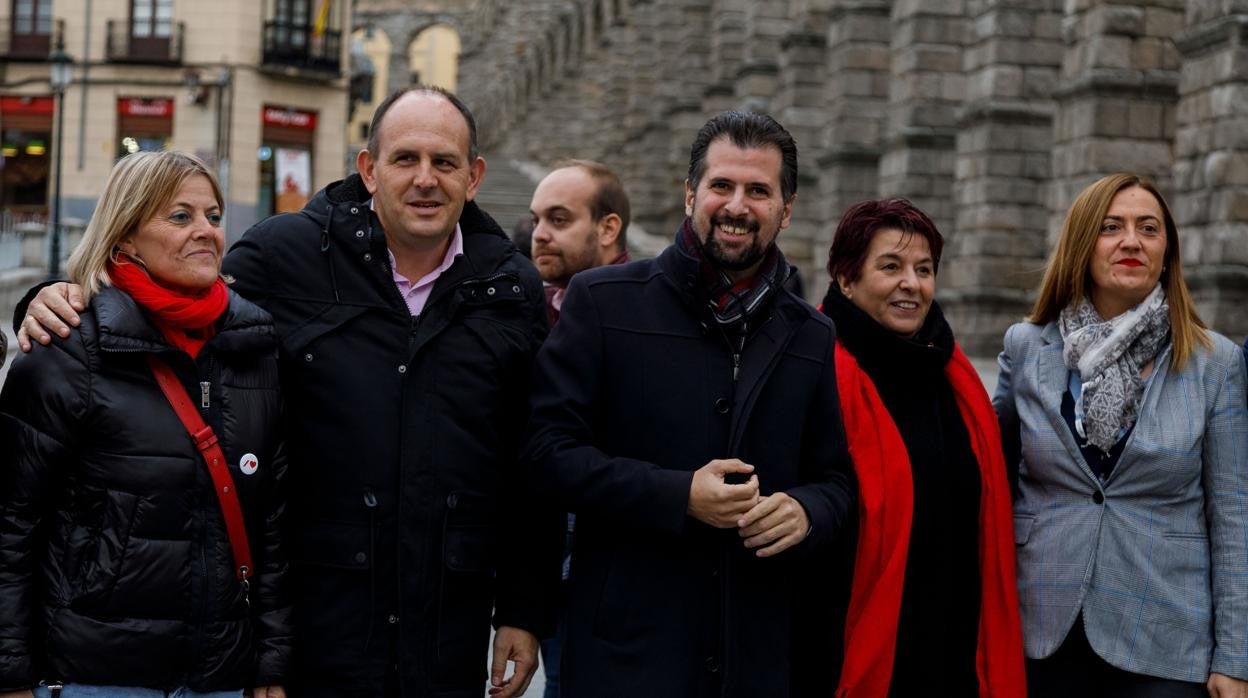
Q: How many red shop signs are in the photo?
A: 3